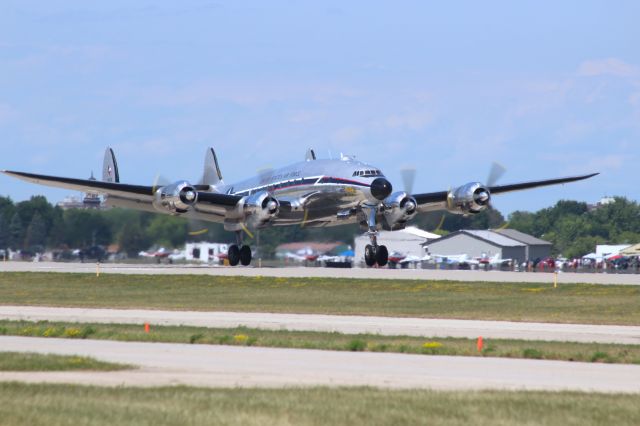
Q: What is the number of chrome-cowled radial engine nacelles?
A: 4